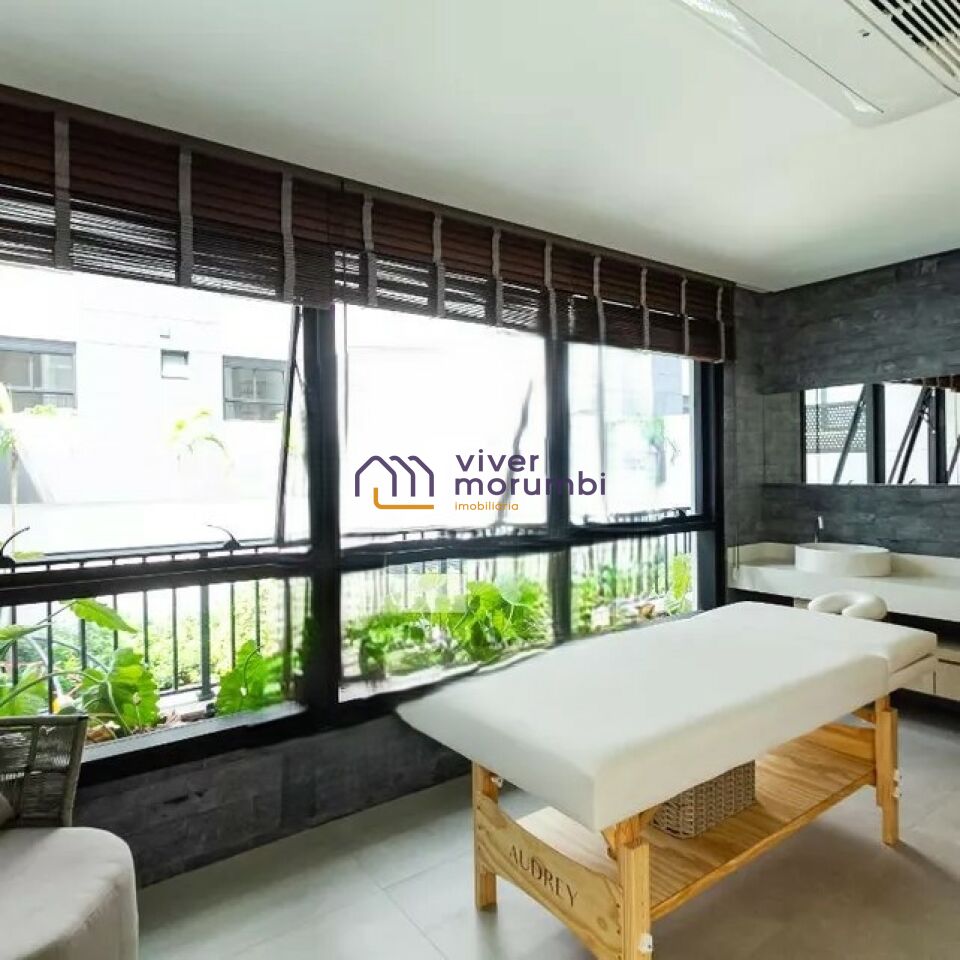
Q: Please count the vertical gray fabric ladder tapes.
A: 11